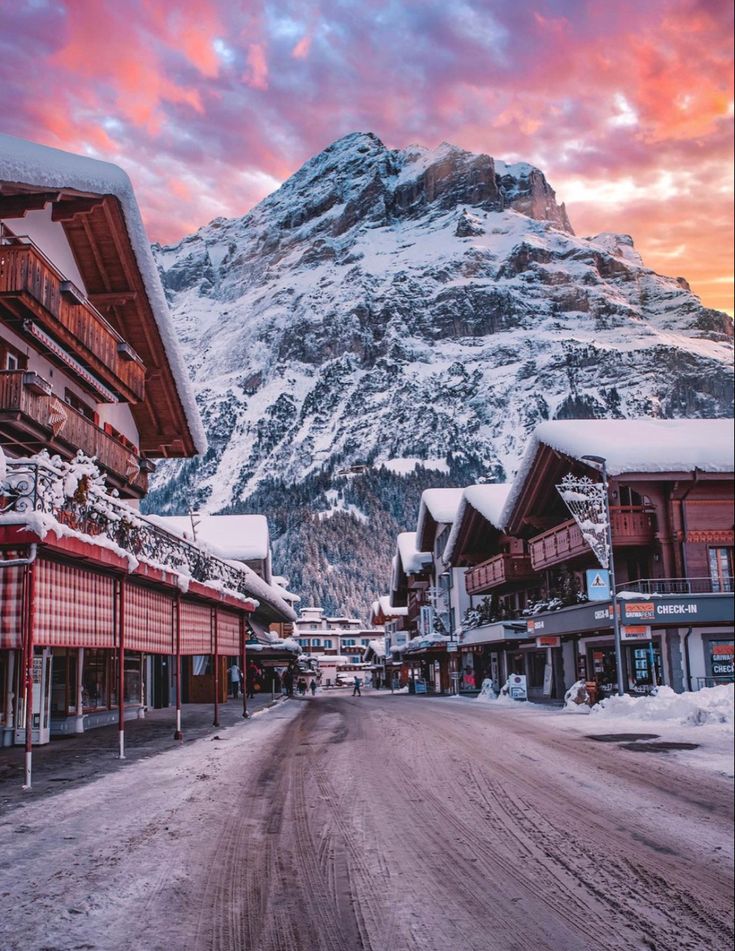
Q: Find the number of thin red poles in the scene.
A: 5